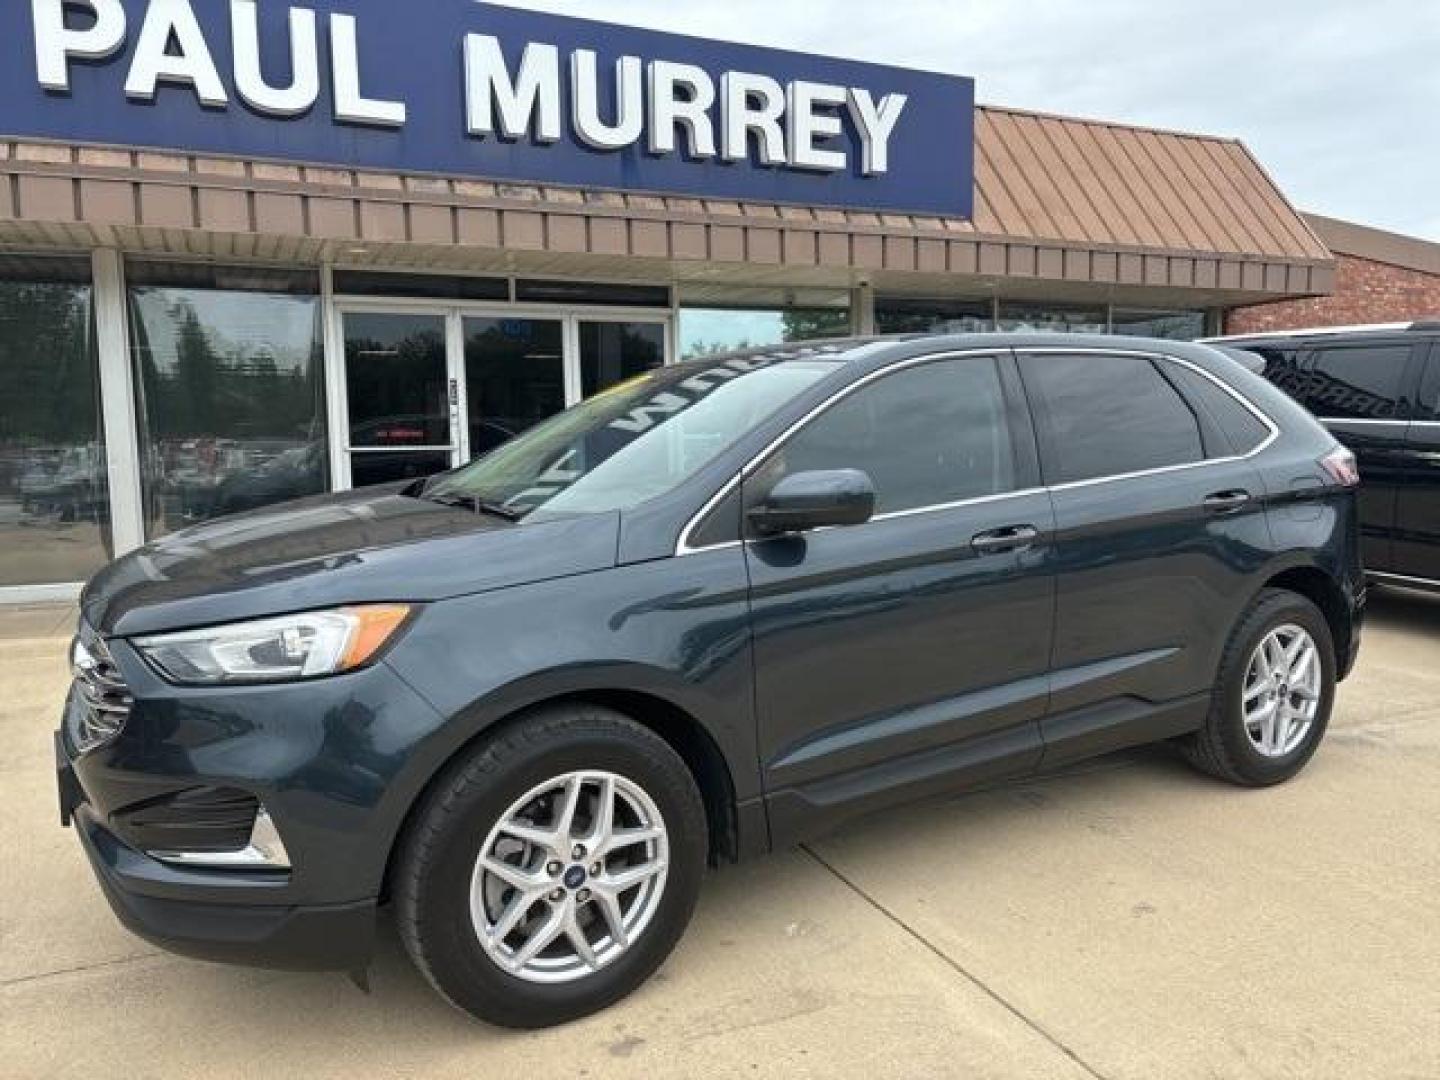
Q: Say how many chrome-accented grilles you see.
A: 1